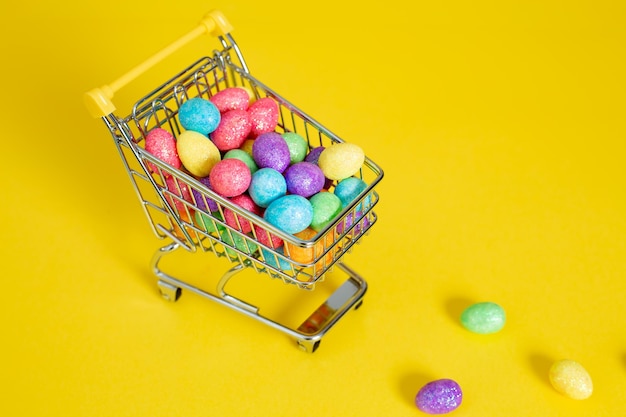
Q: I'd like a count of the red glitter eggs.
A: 8